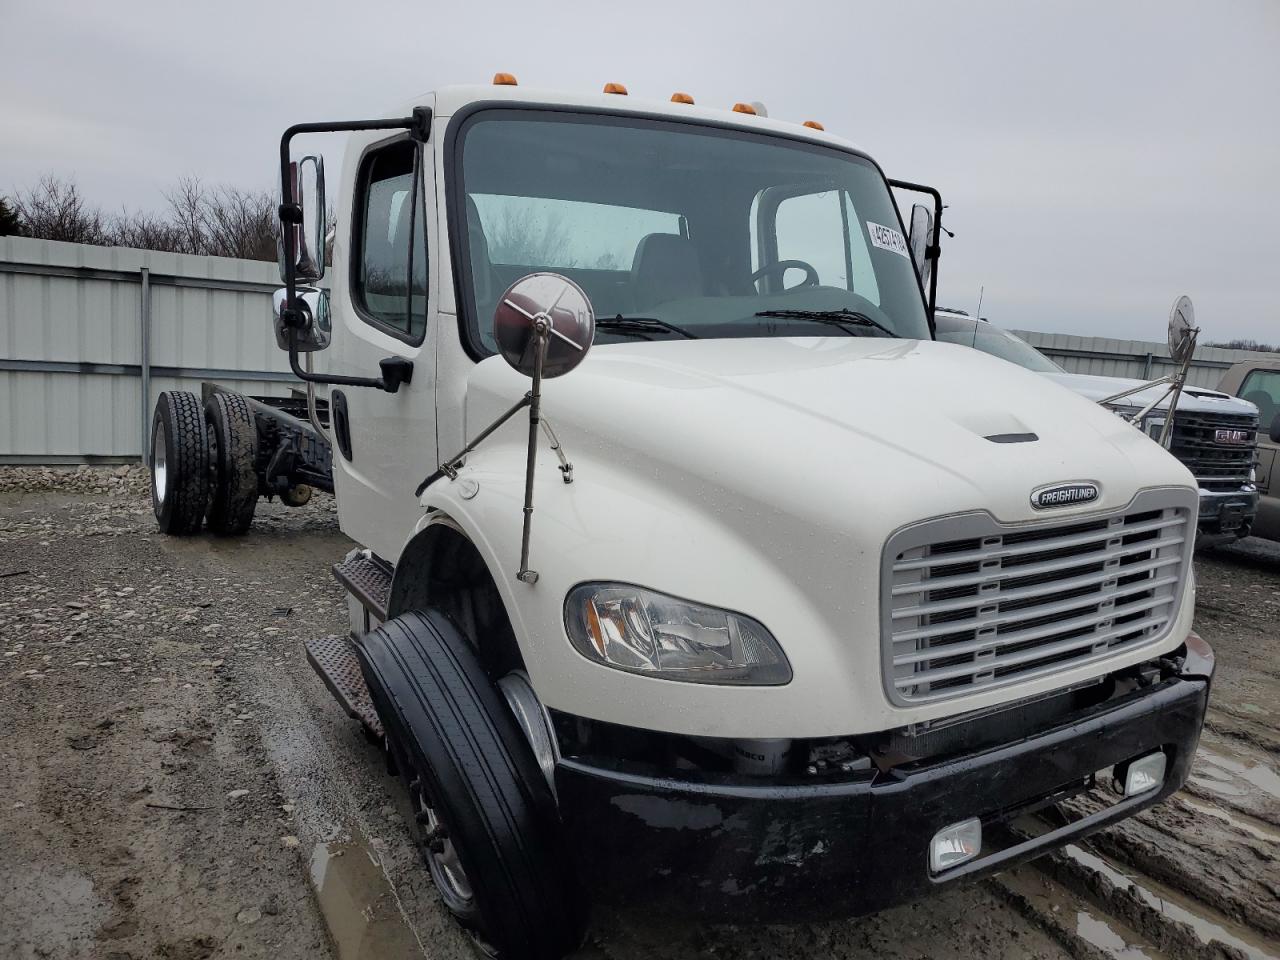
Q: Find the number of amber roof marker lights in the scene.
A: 5